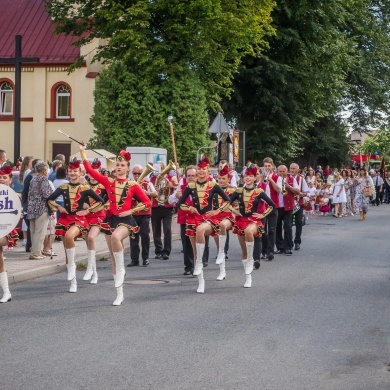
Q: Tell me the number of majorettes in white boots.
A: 7